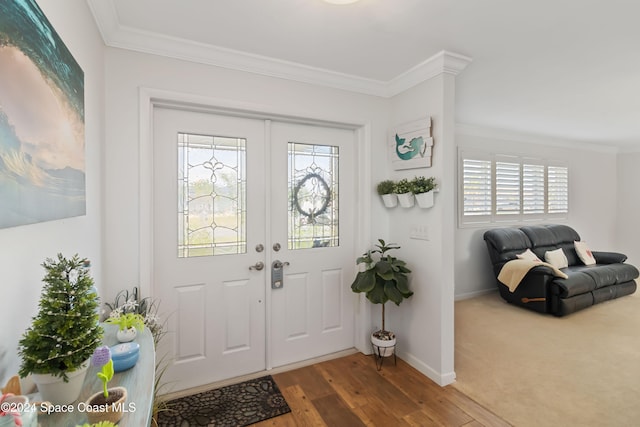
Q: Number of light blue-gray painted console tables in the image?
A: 1